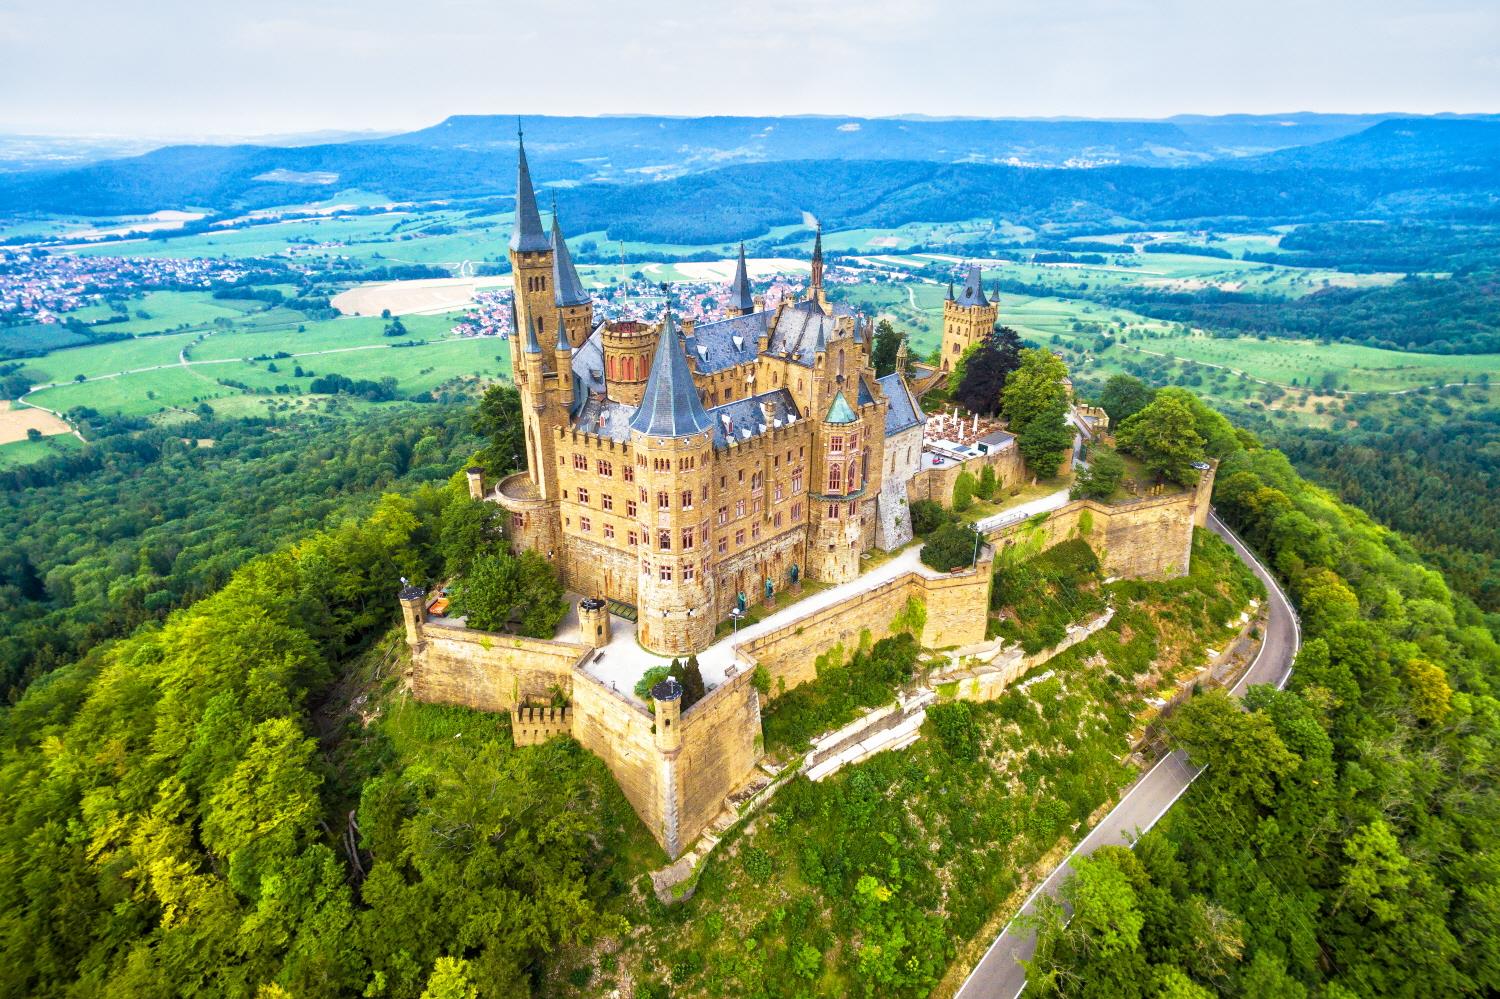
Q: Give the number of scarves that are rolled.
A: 0